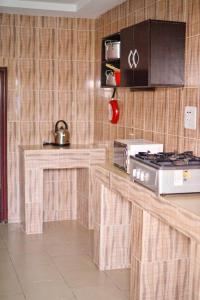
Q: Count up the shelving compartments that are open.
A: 2